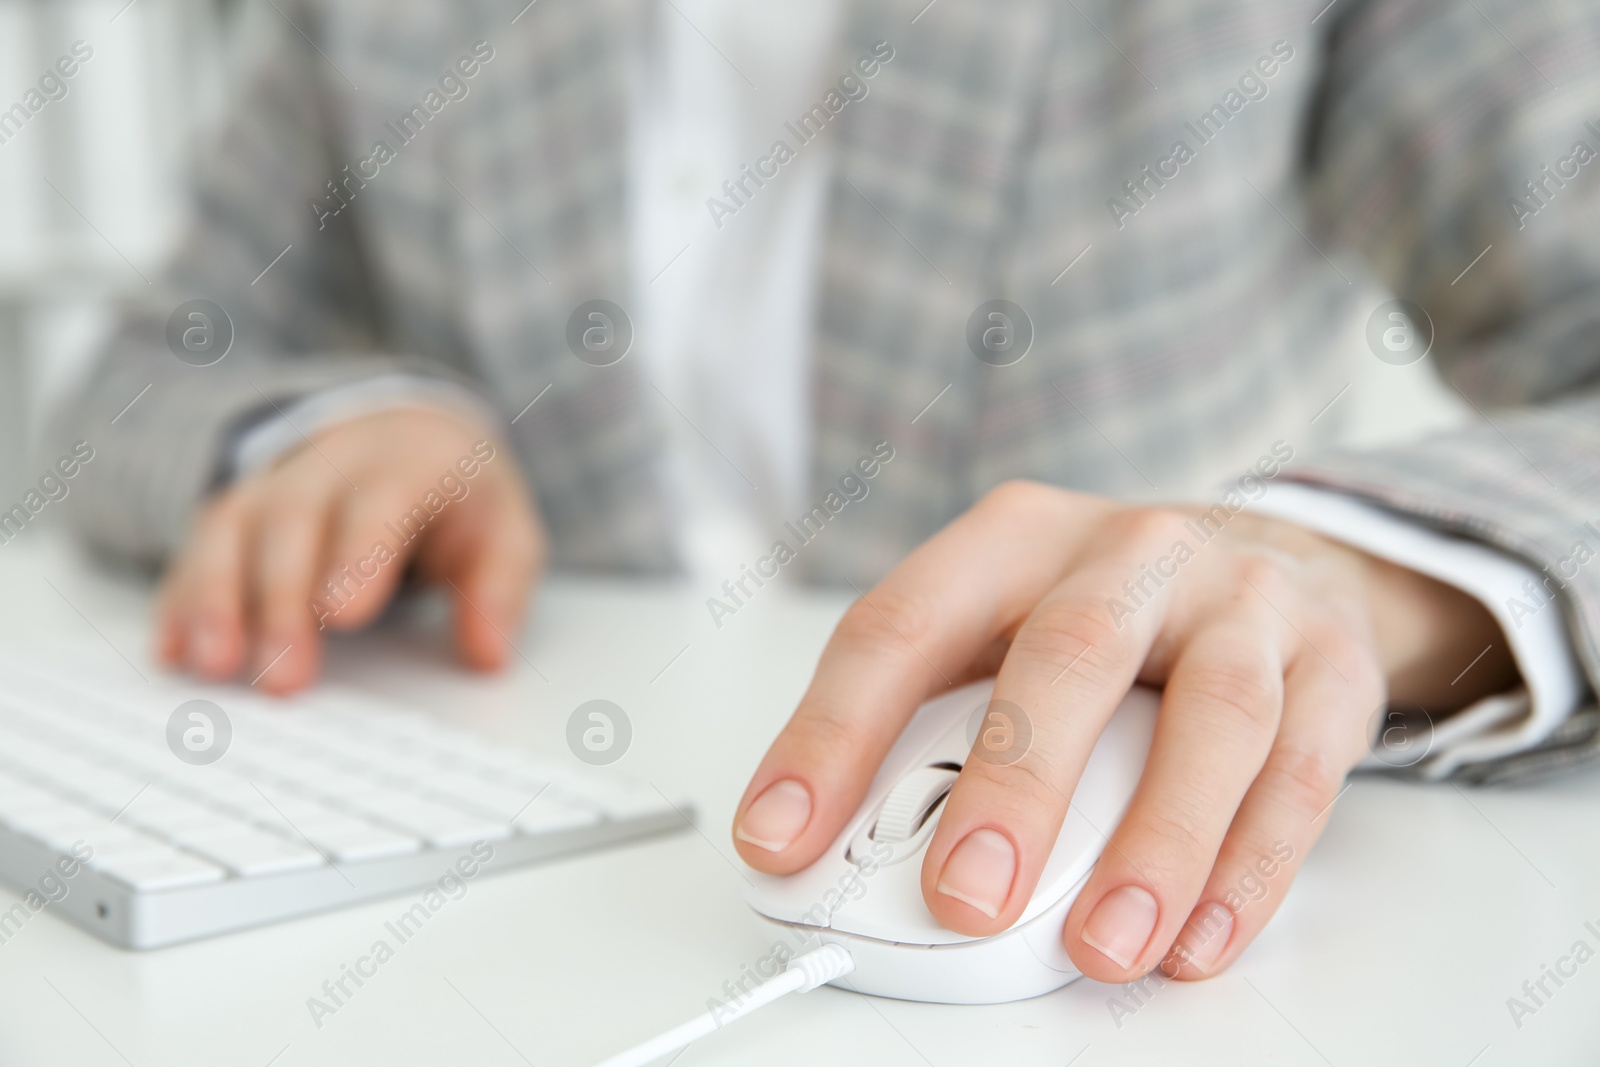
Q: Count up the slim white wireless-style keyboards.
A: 1